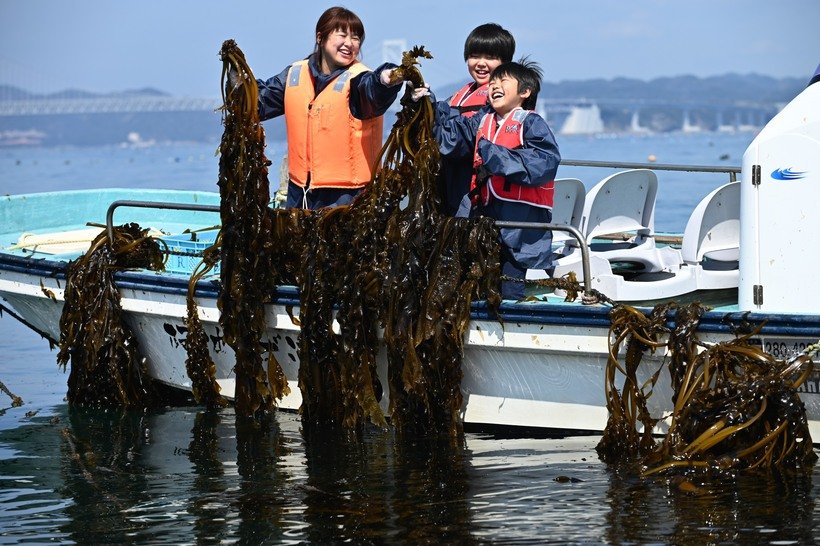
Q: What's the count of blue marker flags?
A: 0